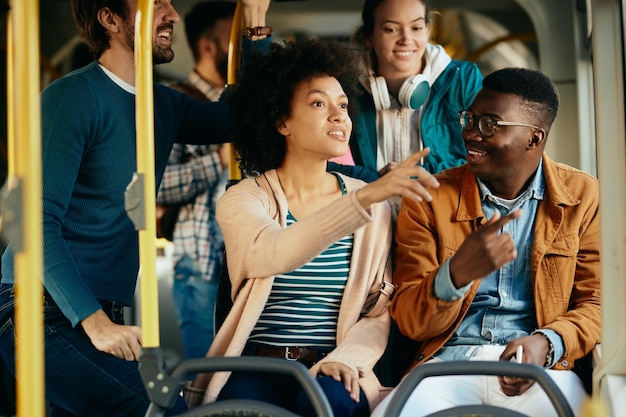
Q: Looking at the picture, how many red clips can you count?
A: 0